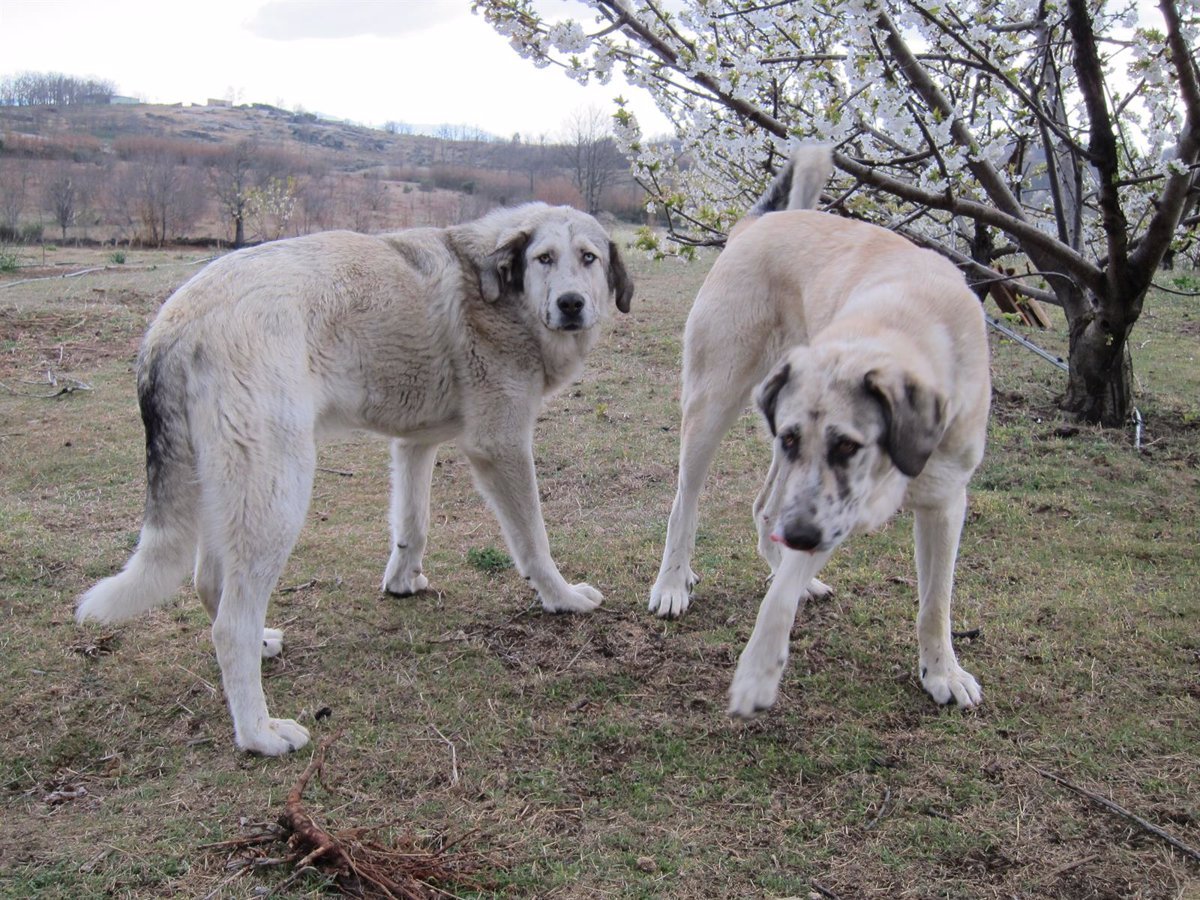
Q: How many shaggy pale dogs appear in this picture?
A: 2